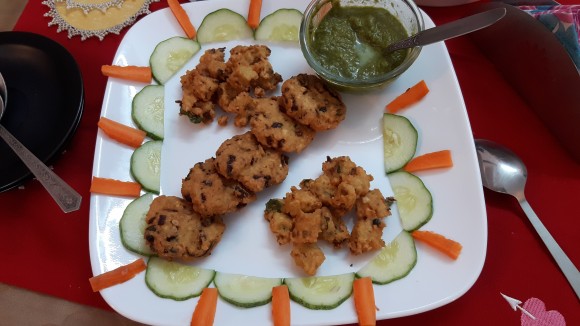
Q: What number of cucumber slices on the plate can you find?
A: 12